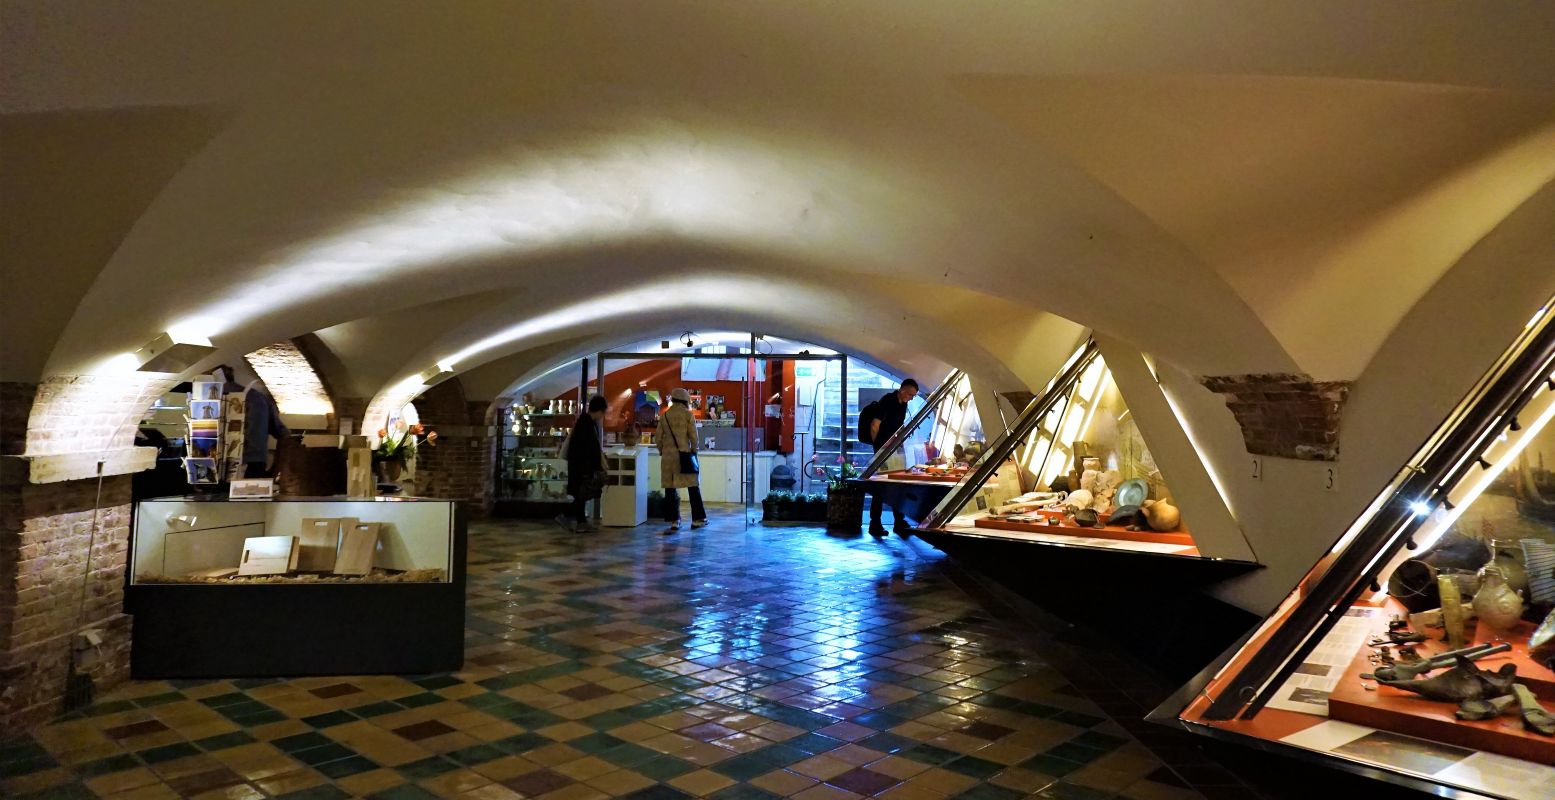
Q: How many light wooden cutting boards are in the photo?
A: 3